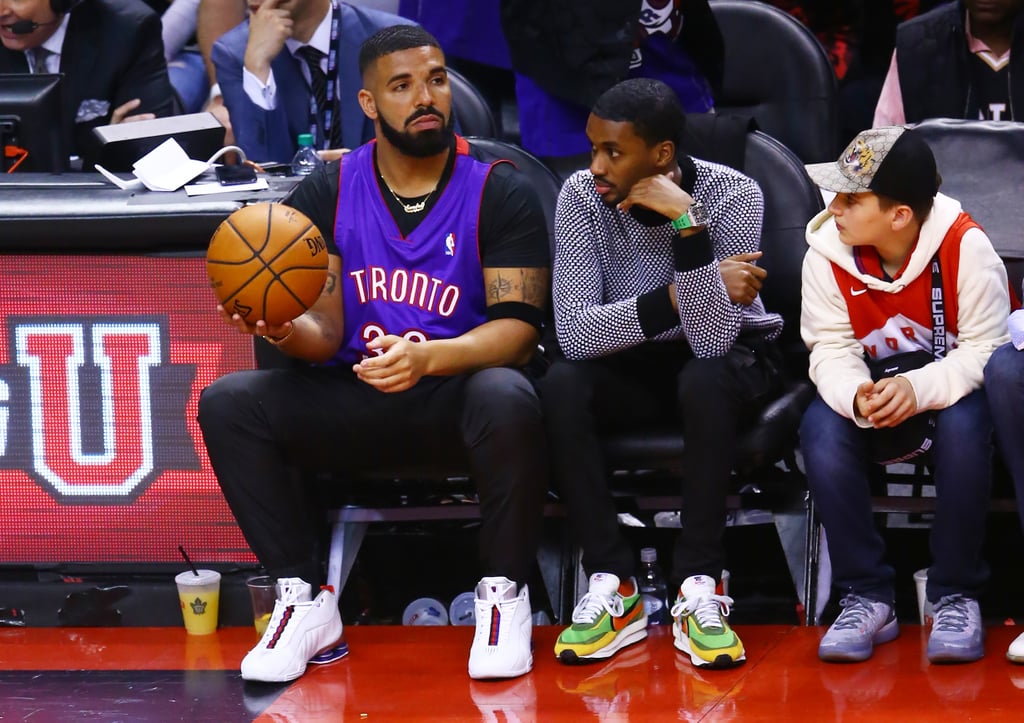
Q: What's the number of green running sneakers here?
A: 2